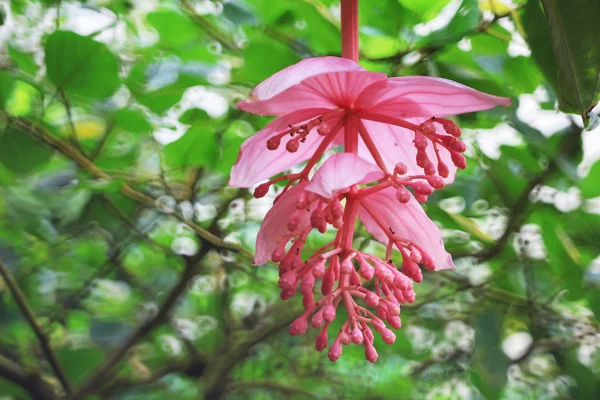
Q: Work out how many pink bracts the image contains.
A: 7